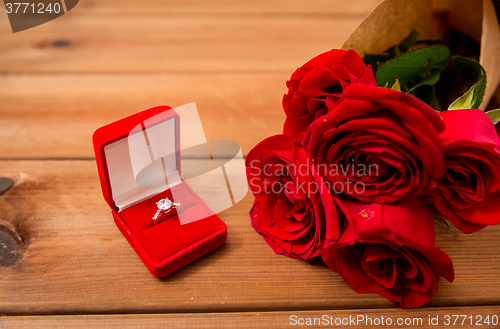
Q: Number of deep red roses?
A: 5